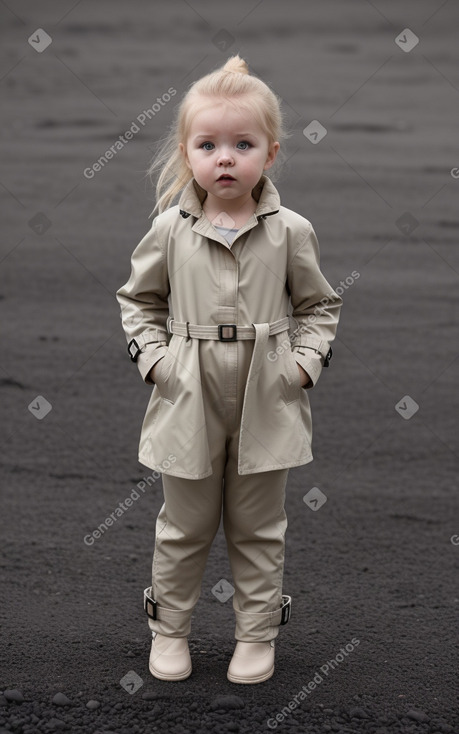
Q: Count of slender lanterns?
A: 0